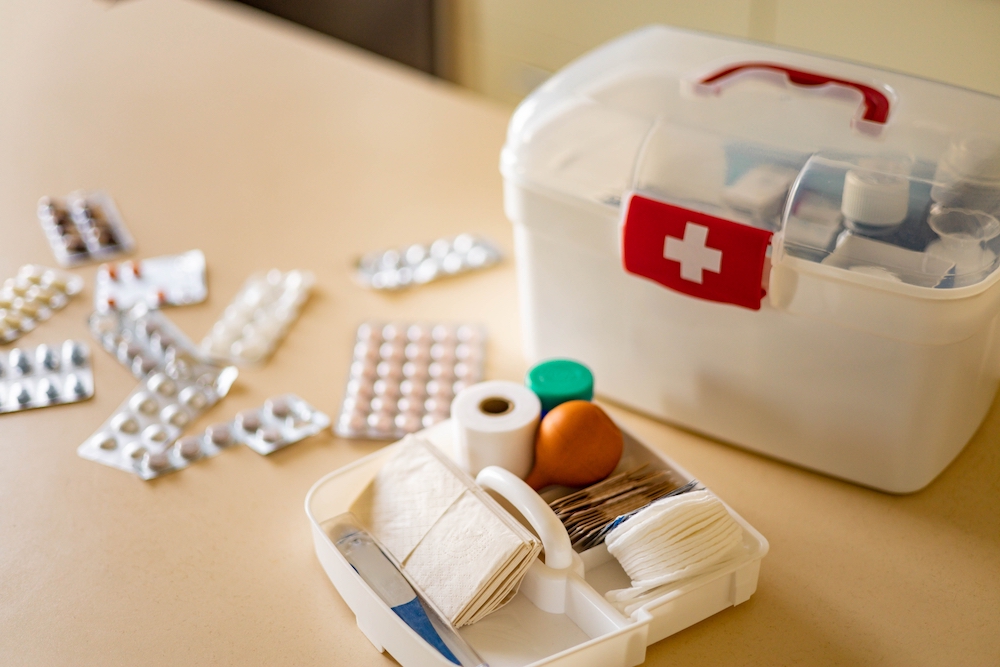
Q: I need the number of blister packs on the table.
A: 10